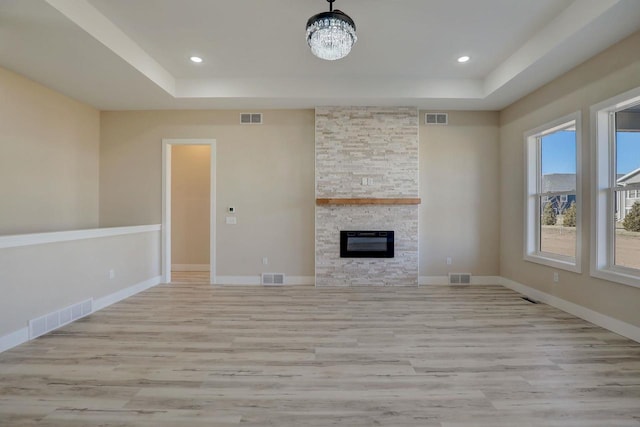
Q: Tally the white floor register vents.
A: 3